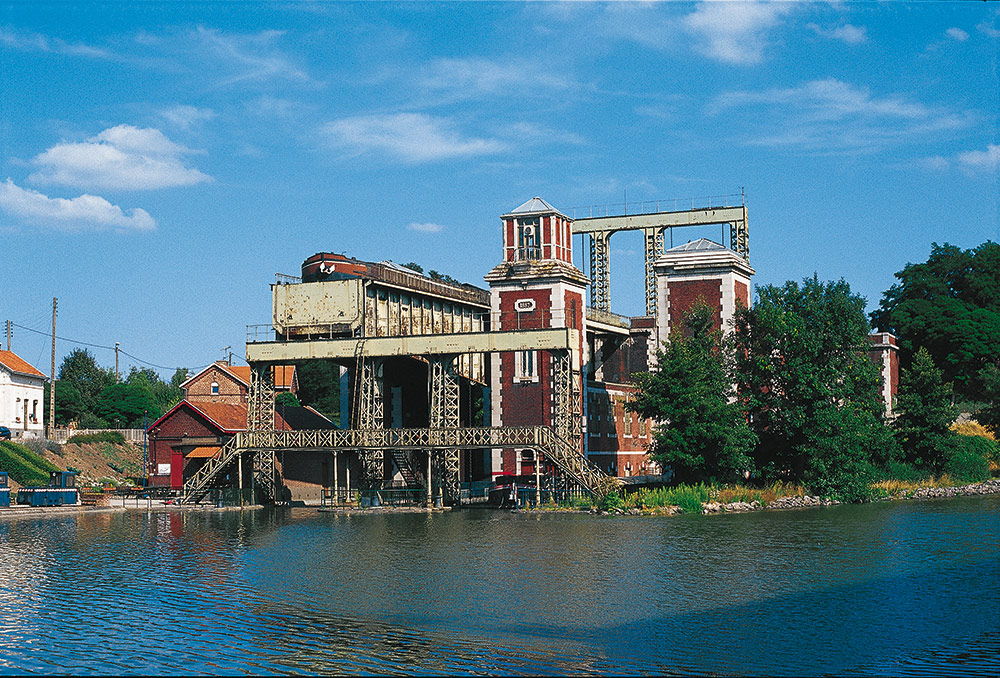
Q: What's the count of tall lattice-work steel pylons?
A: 7